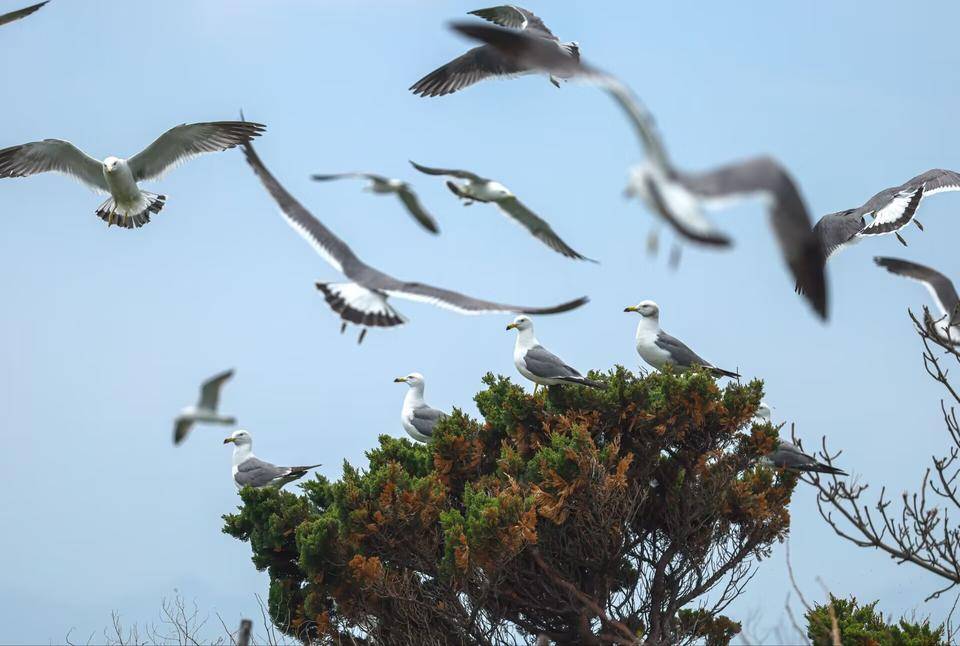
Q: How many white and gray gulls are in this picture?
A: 15